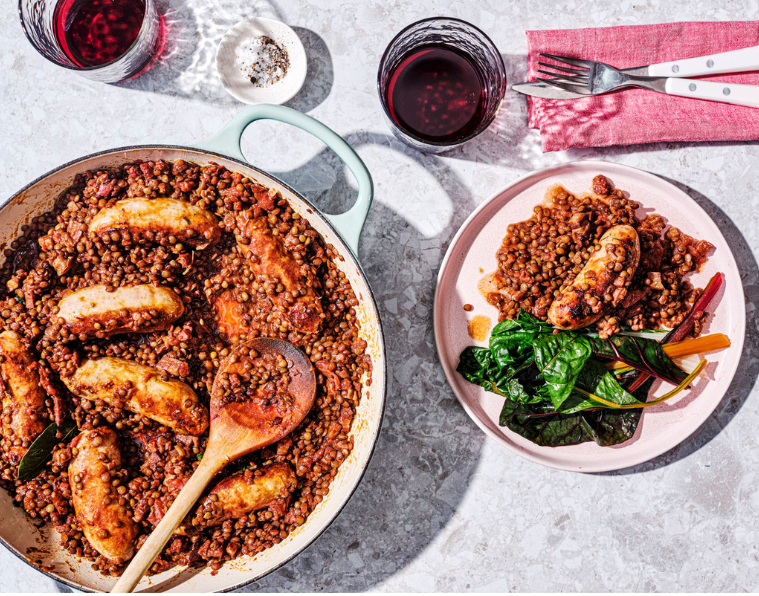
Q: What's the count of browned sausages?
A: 8